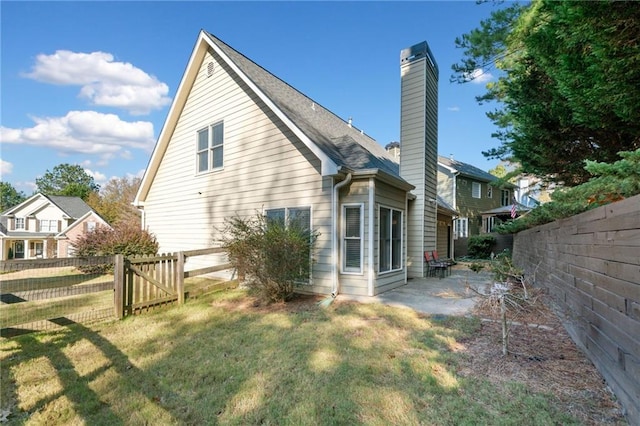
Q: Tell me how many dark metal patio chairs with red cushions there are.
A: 2